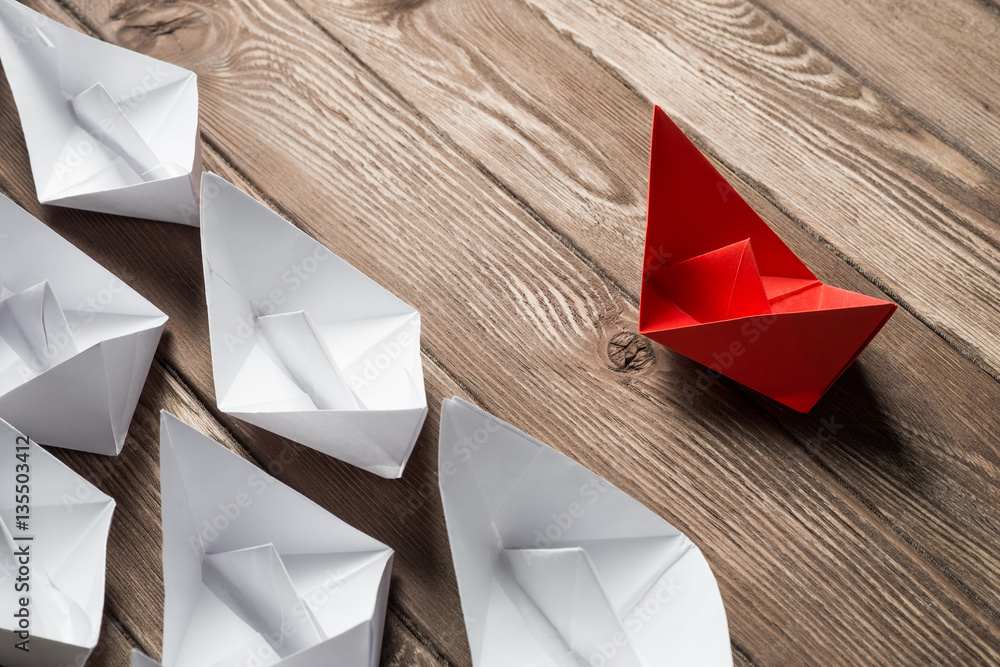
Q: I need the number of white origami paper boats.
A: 6